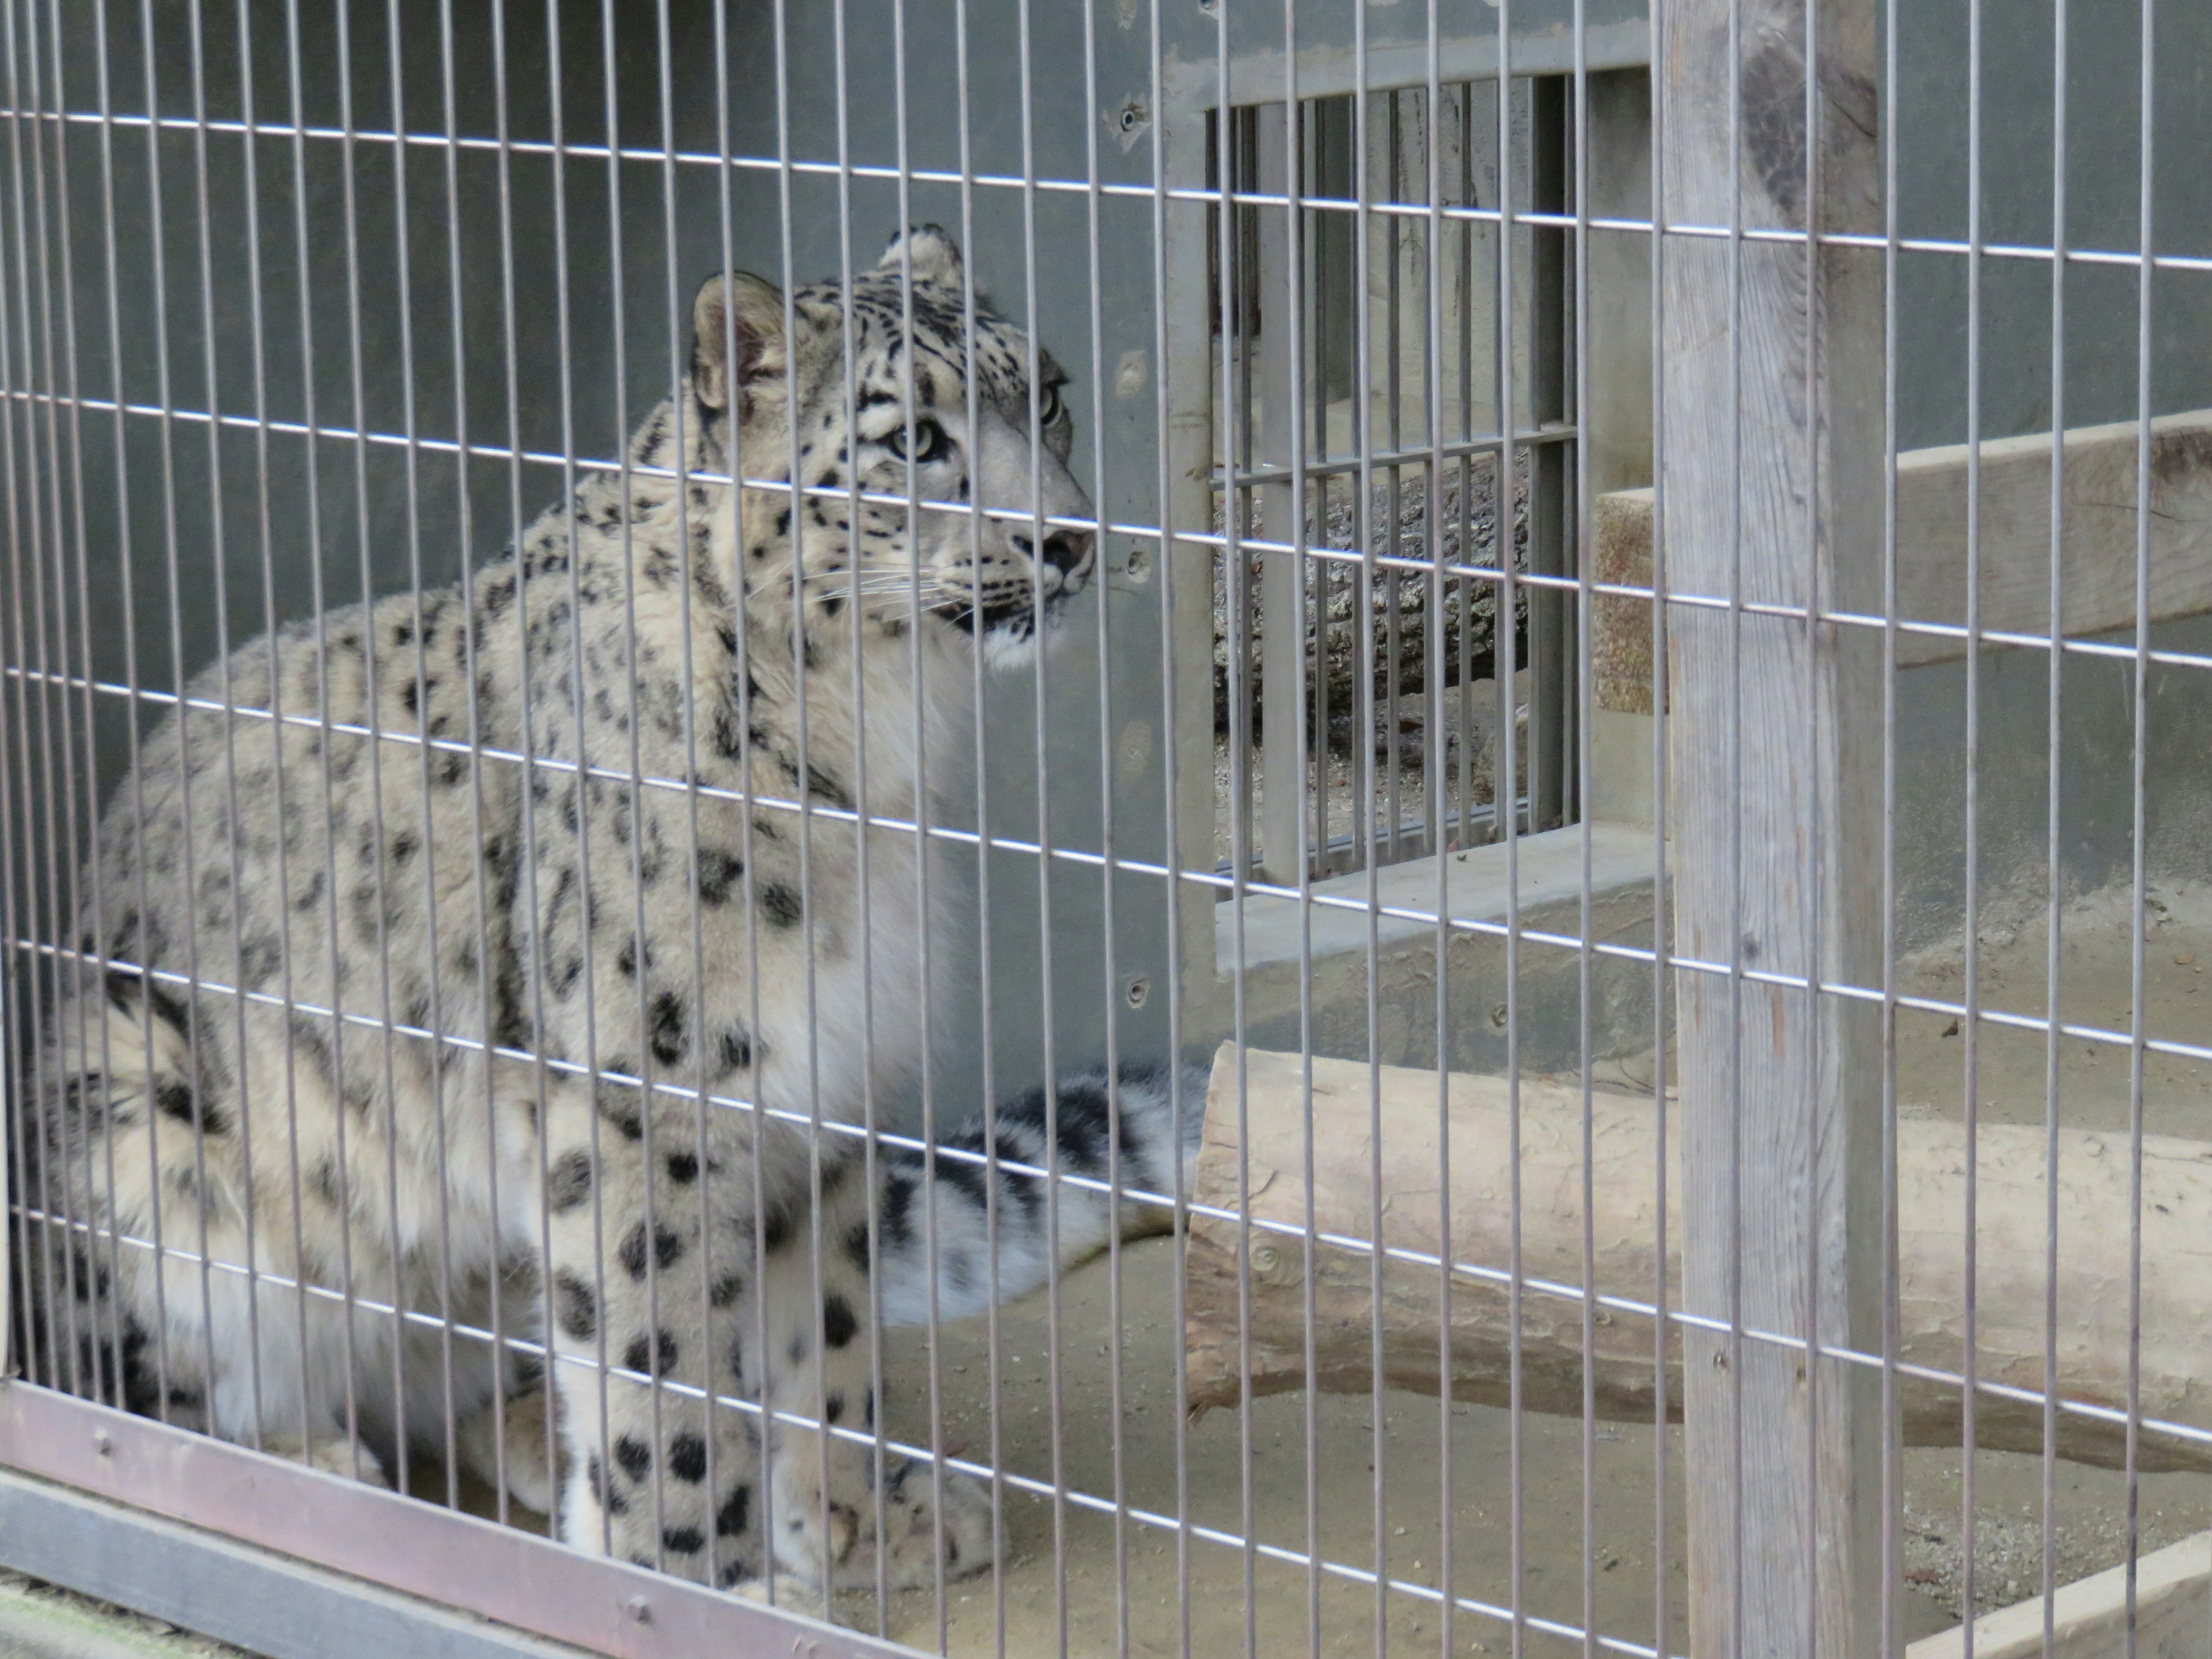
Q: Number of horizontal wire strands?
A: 5